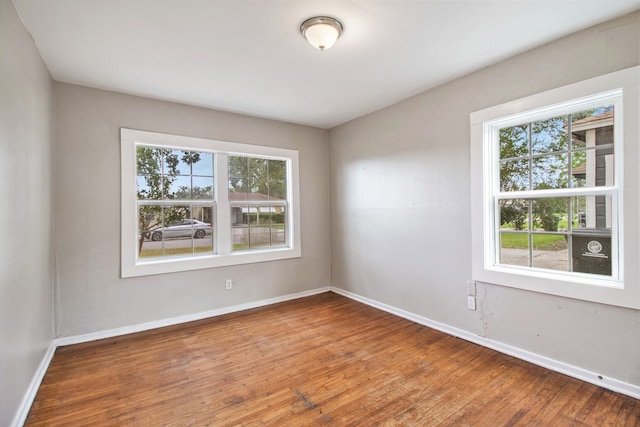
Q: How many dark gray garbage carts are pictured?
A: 1